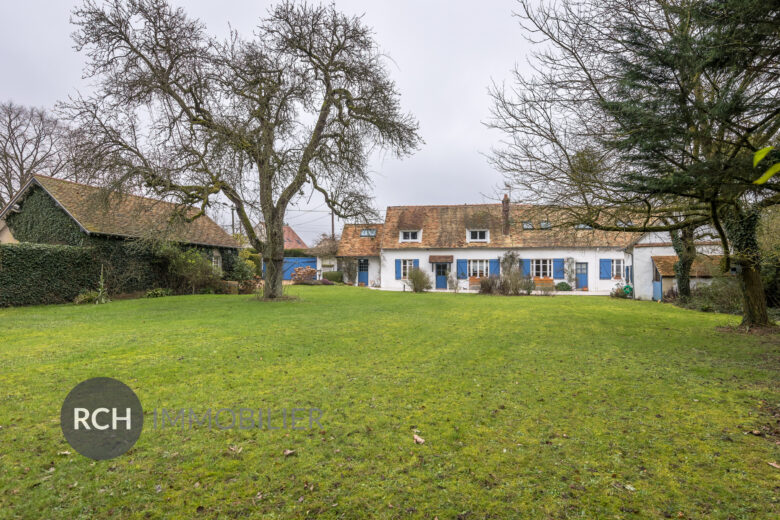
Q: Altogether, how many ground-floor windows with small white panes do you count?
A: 4